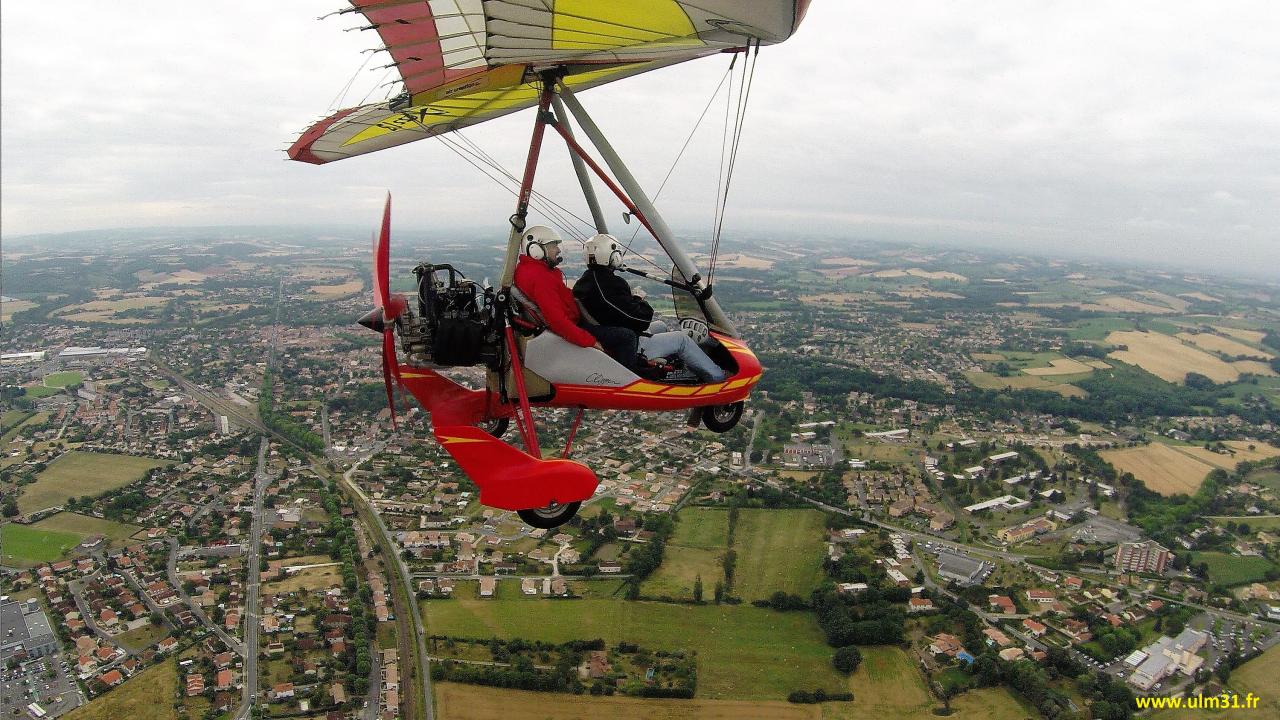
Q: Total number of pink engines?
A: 0